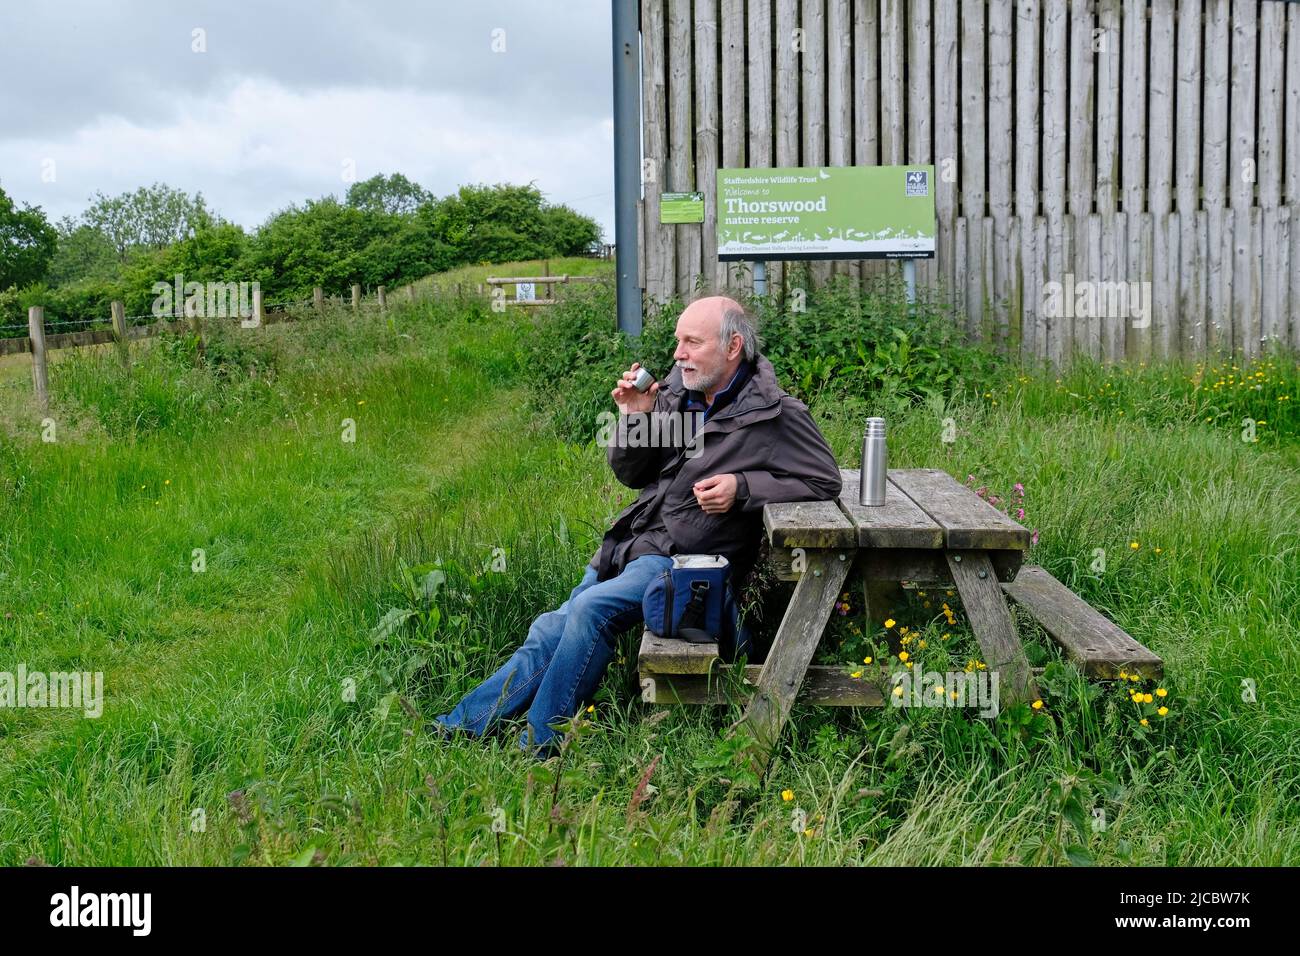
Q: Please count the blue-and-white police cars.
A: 0